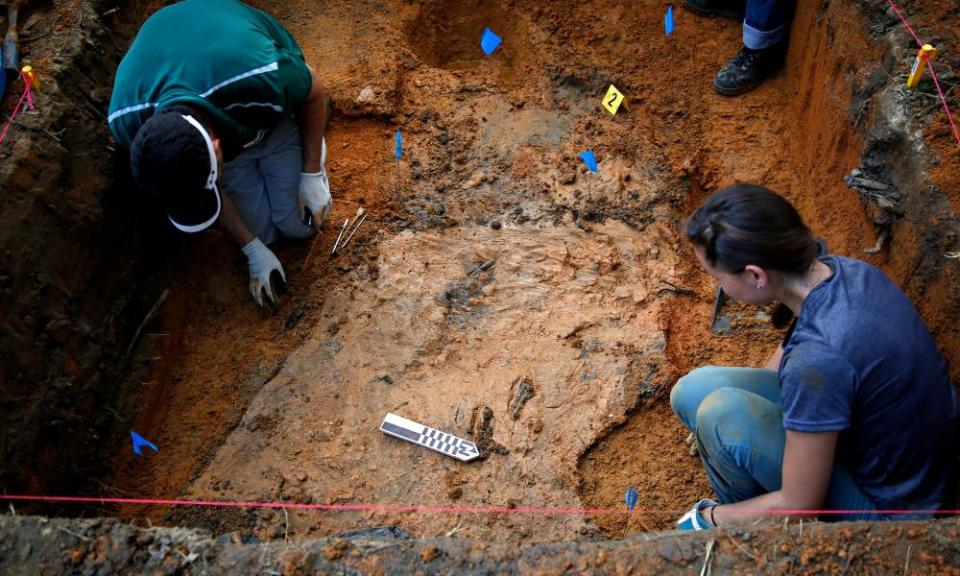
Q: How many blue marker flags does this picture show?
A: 6